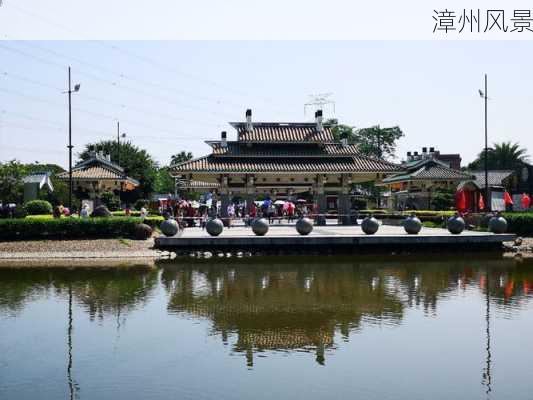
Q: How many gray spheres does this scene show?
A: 8